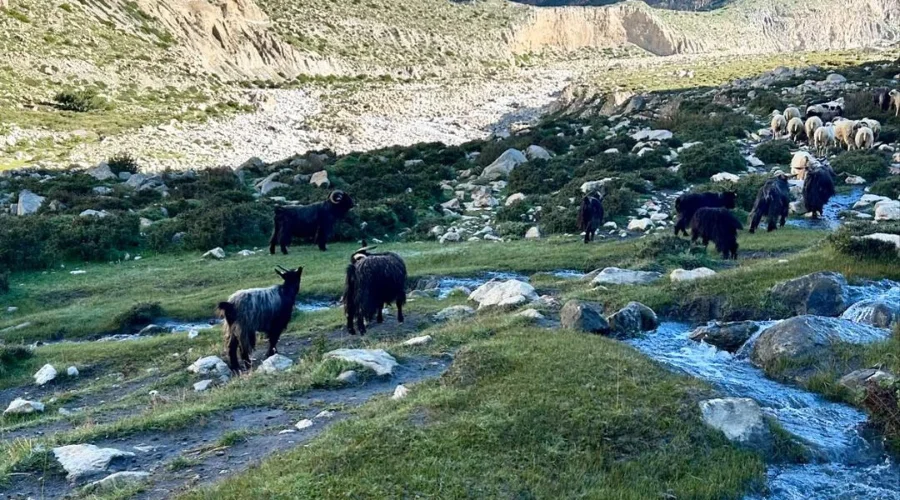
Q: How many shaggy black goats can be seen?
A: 8